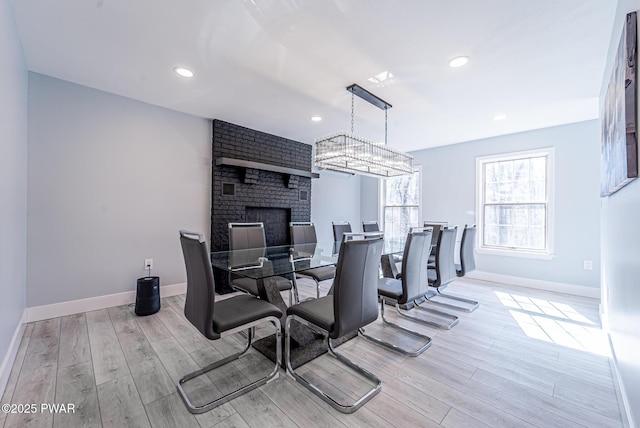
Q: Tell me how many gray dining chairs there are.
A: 10